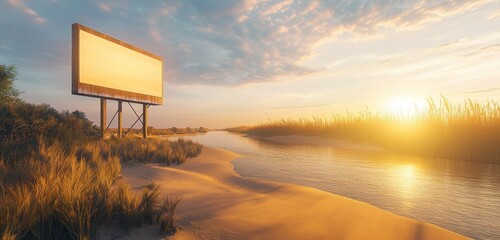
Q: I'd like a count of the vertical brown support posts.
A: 3